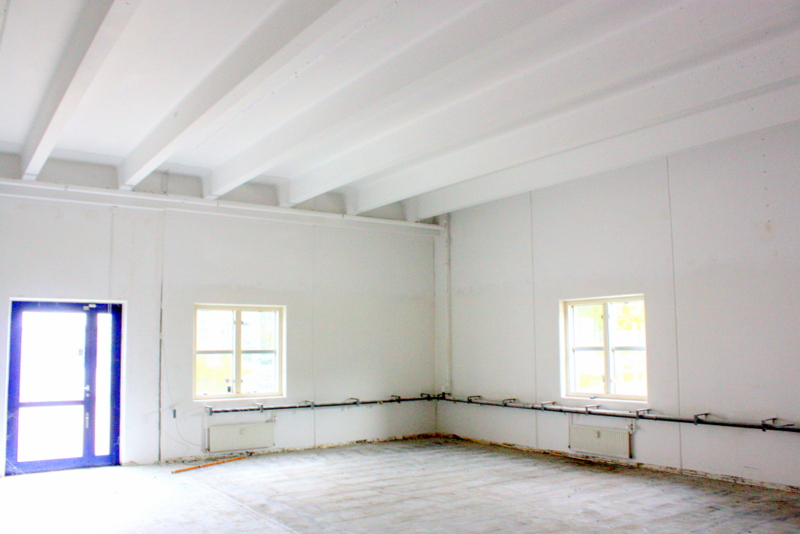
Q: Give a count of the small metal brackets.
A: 14